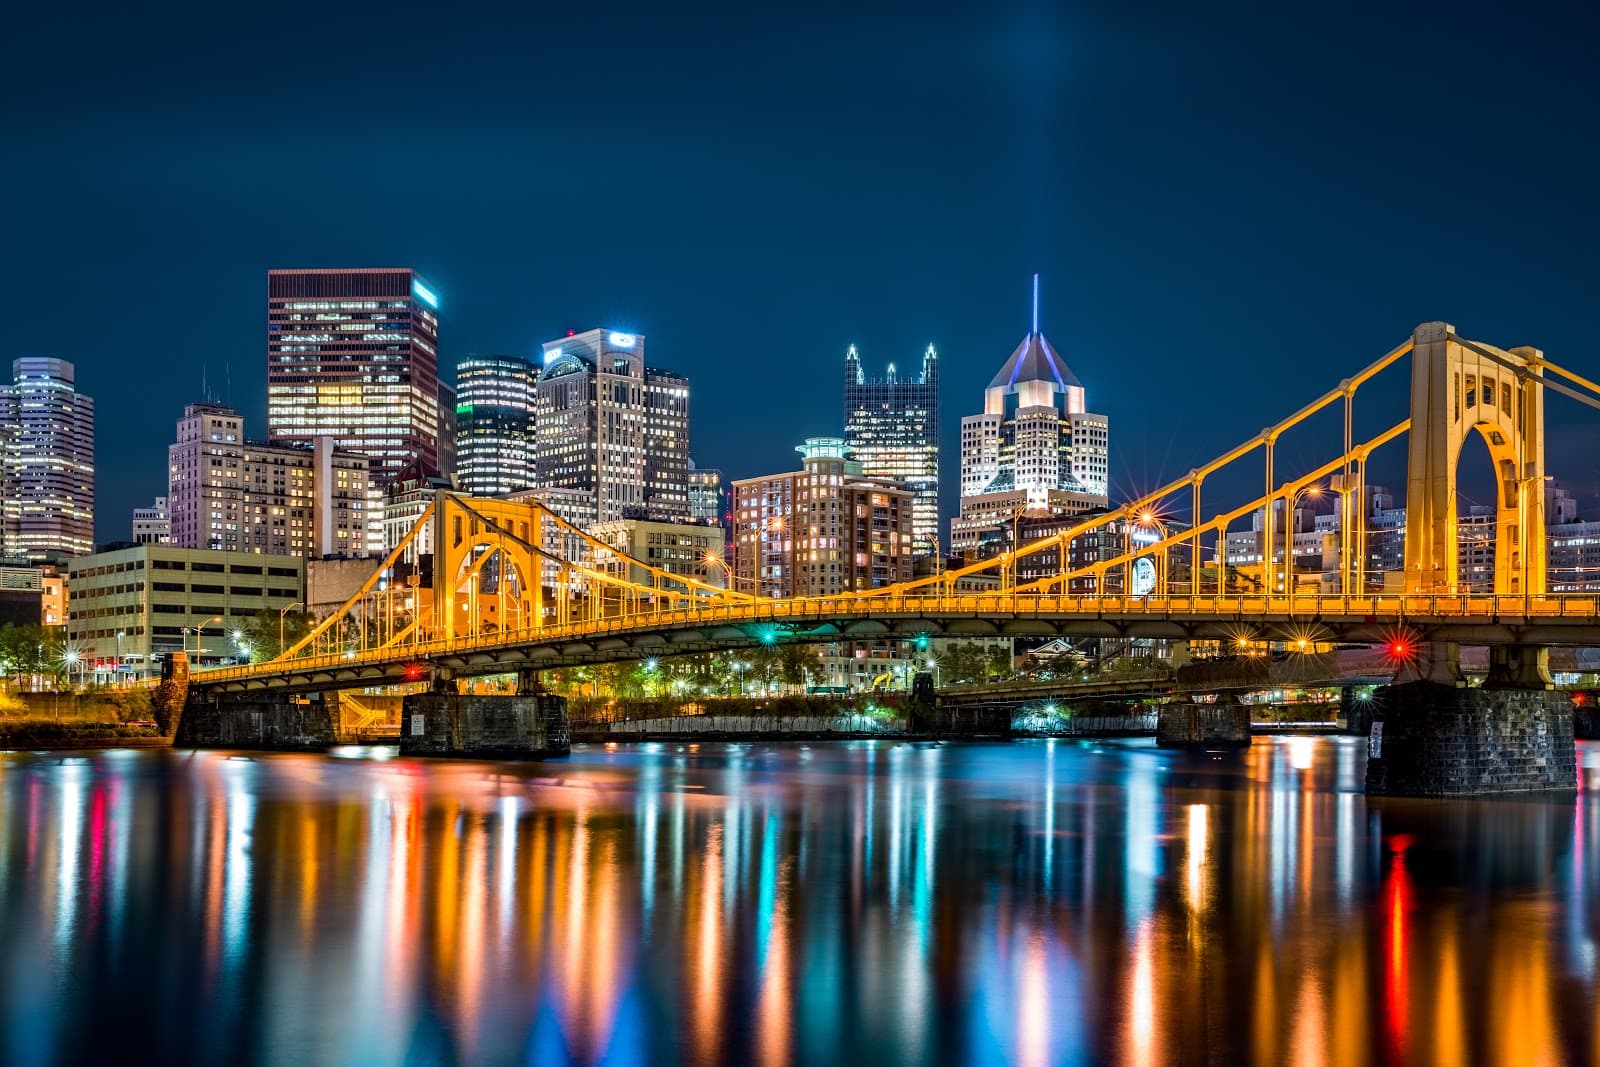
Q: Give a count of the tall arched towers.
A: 2